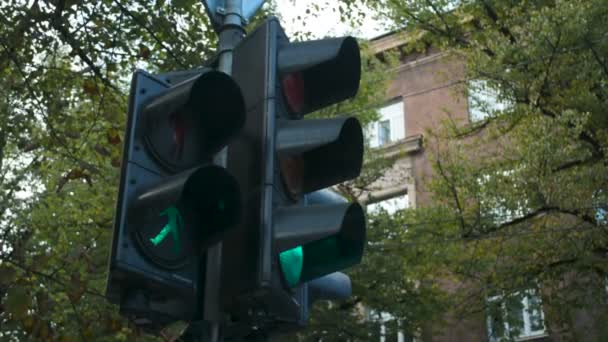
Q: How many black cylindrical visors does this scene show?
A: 5